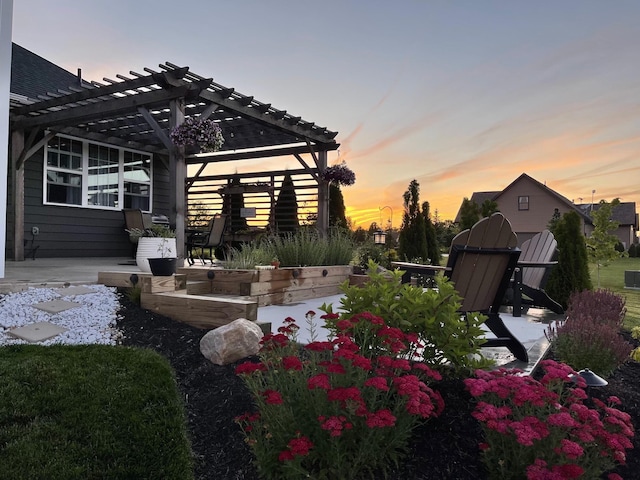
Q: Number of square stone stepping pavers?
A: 3